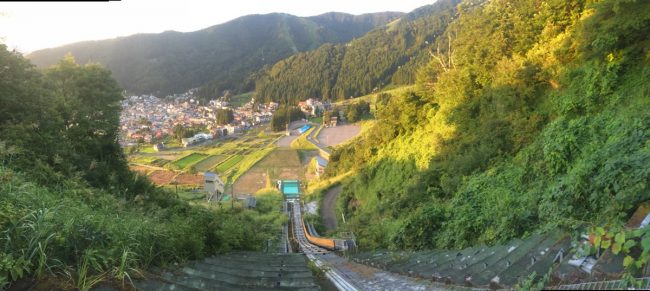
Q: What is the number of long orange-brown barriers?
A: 1